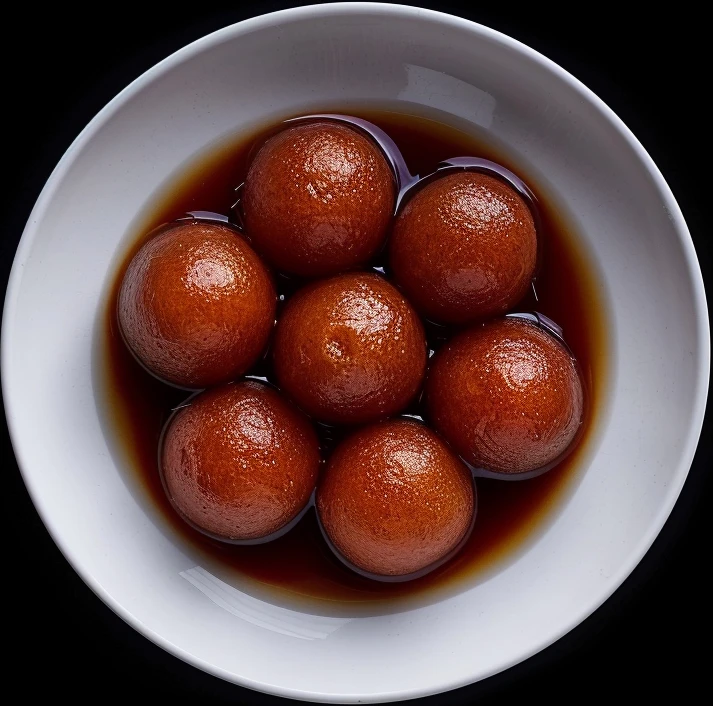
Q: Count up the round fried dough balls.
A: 7